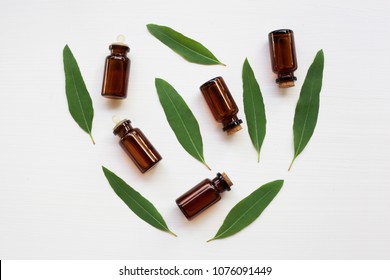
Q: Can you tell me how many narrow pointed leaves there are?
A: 7